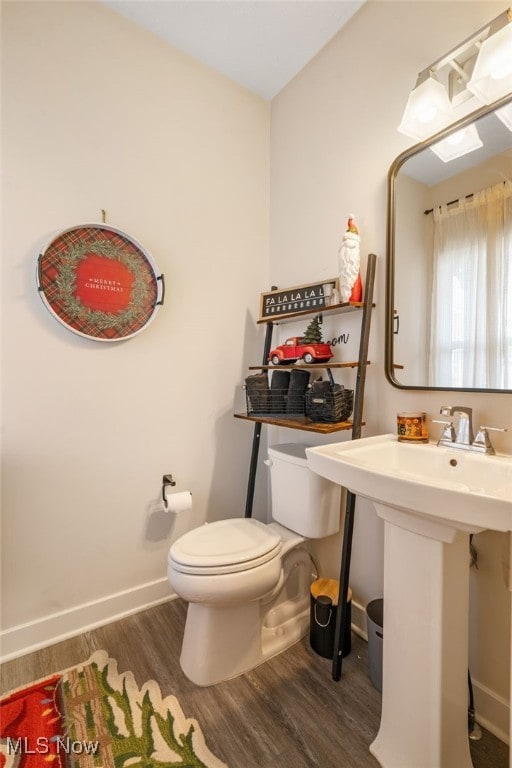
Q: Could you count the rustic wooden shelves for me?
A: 3